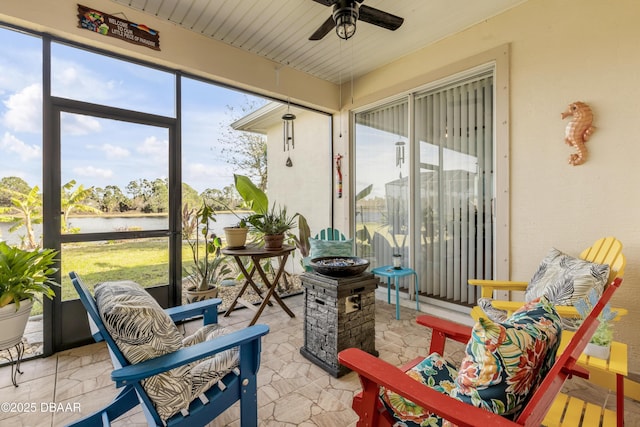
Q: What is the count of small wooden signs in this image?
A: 1